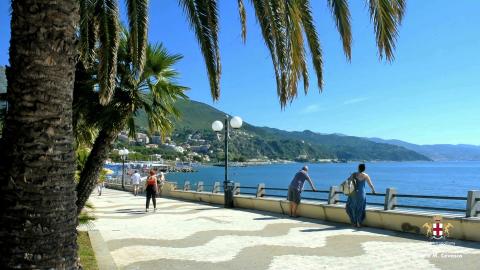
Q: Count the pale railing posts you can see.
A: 8